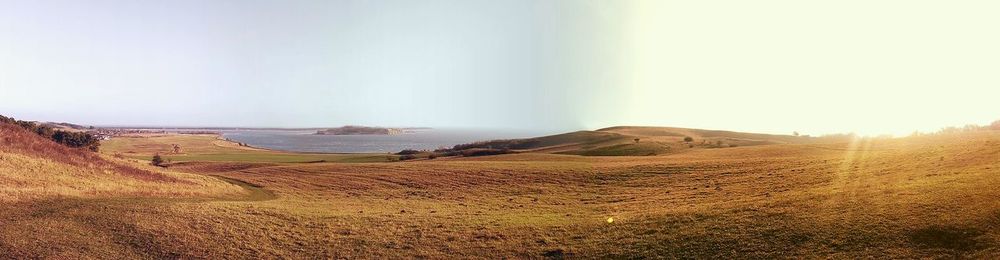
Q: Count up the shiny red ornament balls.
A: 0